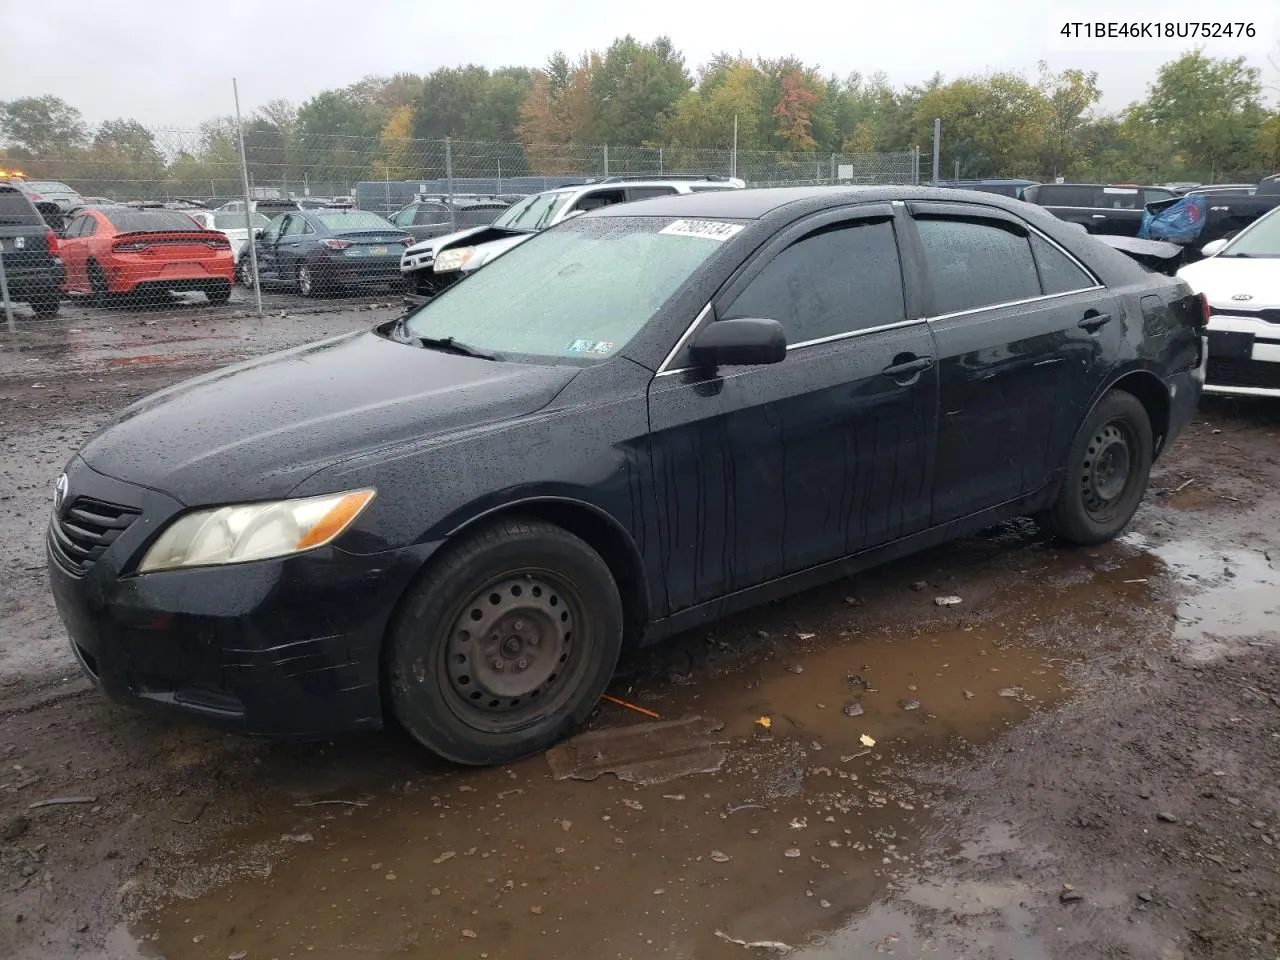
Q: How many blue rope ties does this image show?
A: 0